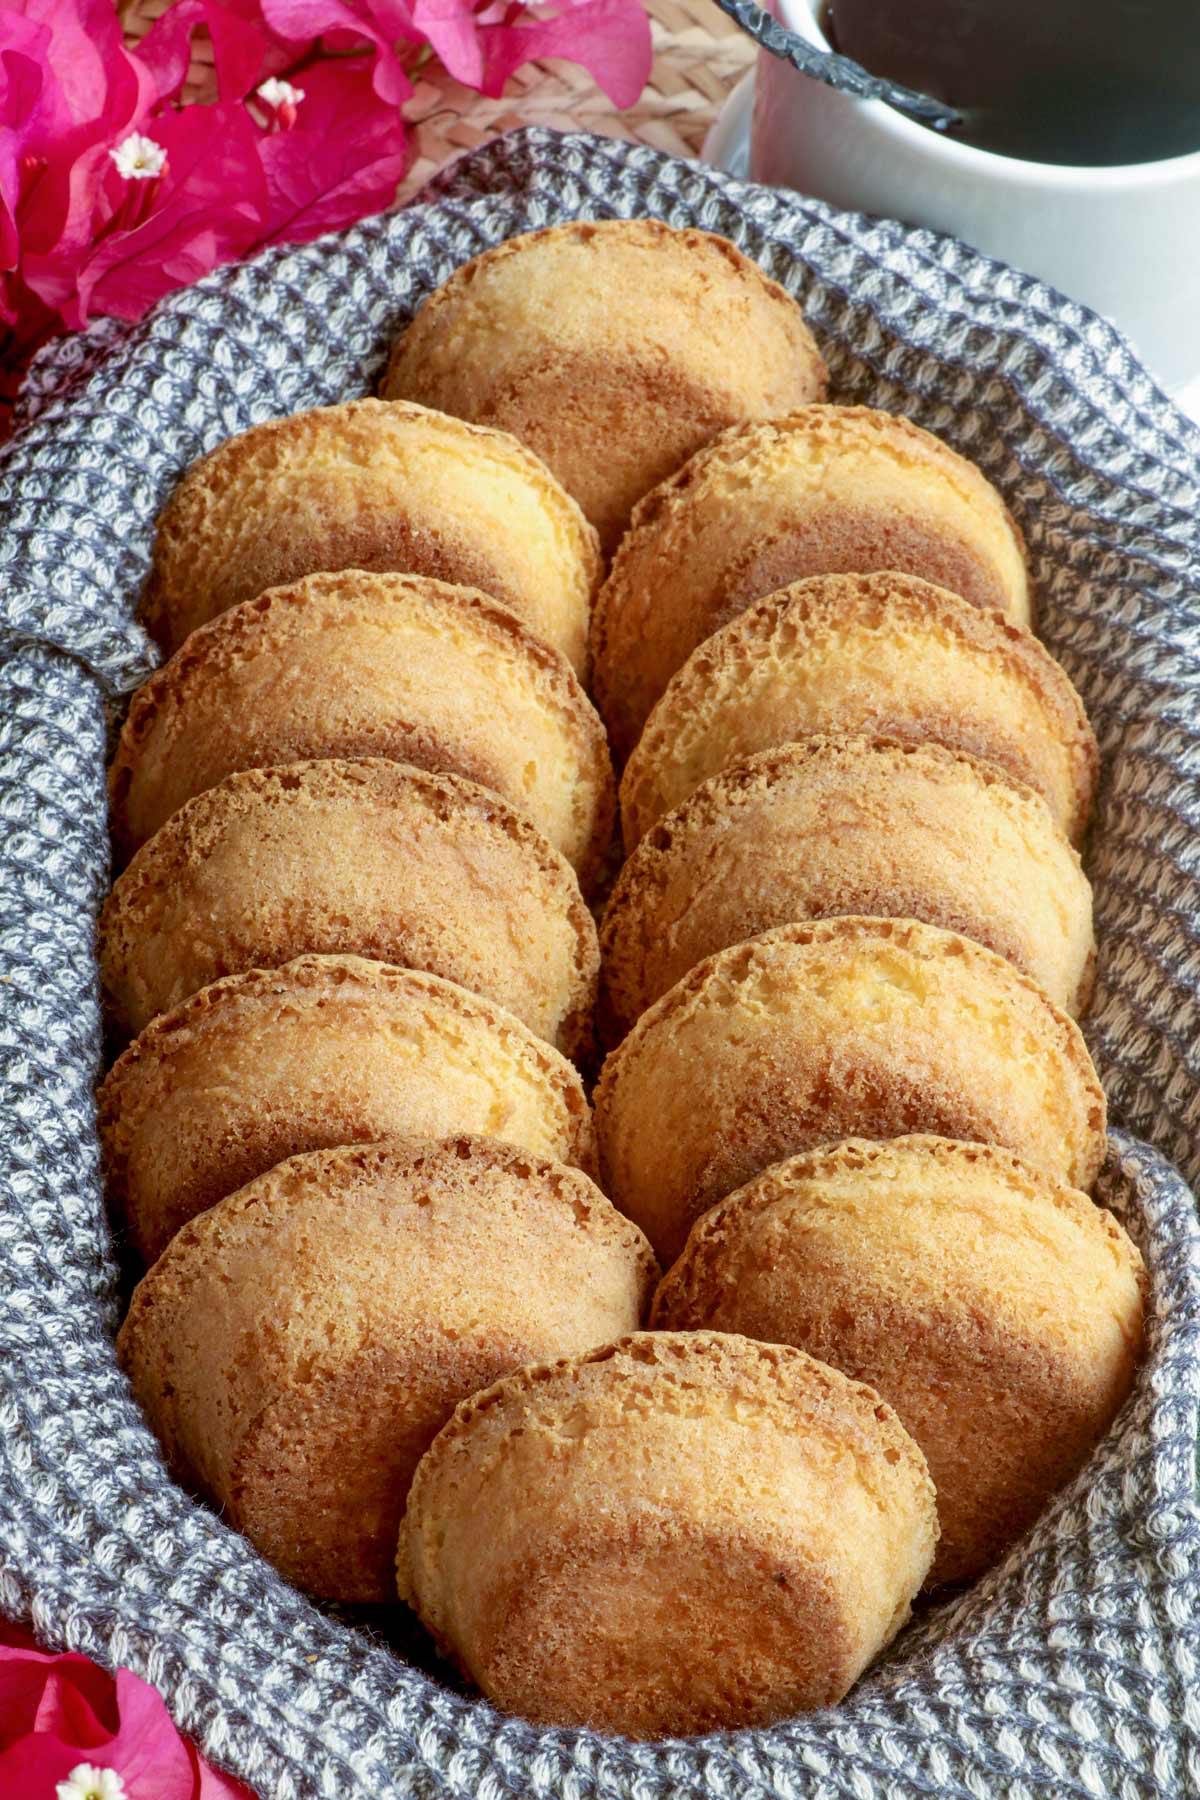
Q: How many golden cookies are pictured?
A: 12